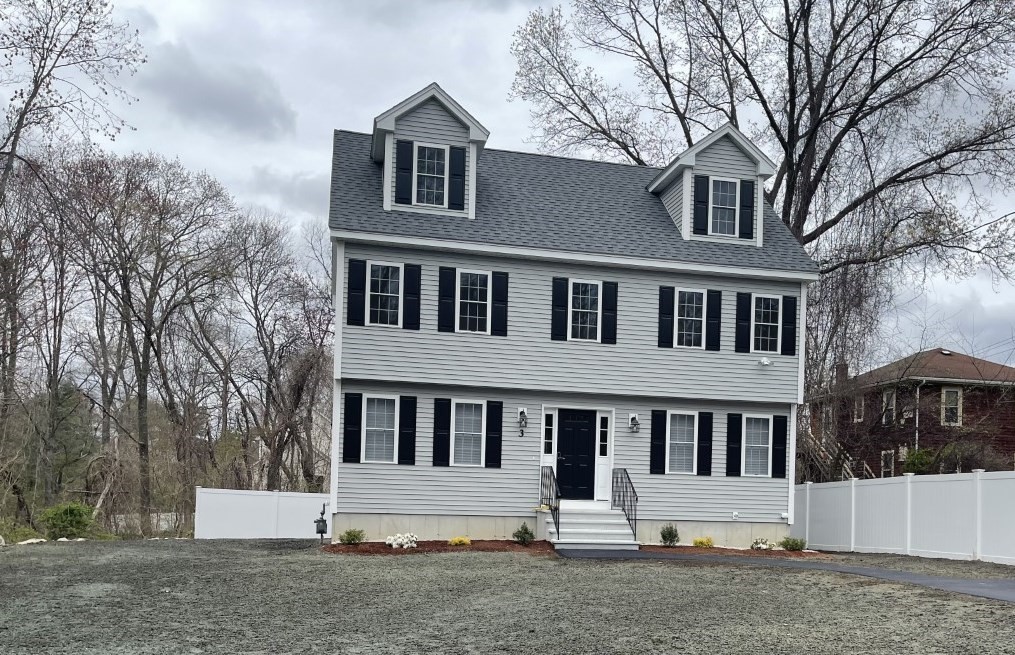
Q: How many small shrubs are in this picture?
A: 8